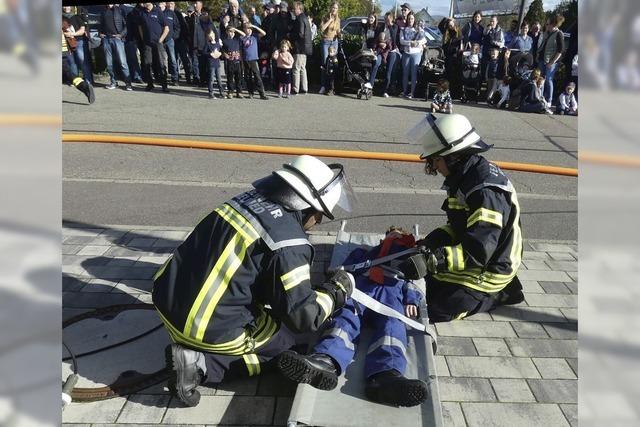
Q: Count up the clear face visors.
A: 2